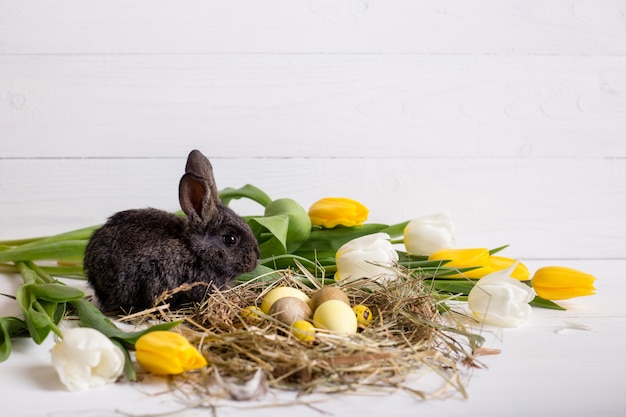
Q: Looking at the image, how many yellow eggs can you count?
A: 5